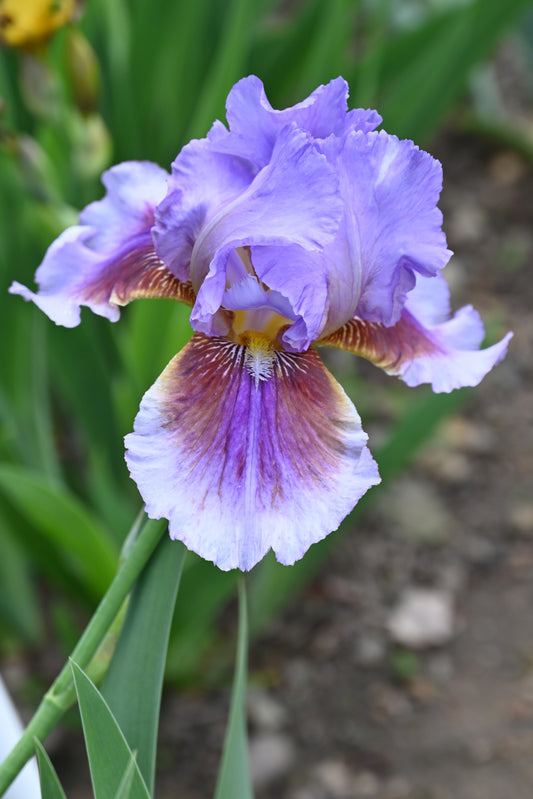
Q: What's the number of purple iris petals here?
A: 6